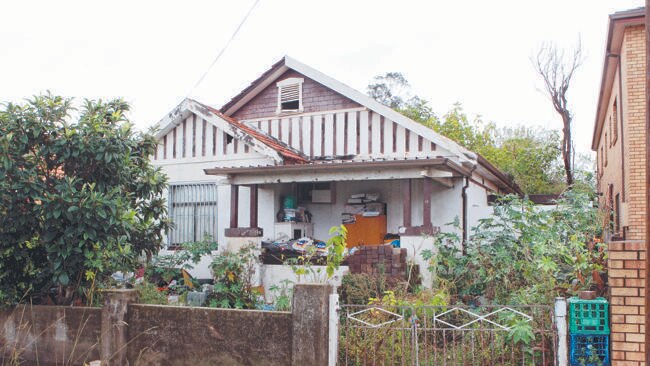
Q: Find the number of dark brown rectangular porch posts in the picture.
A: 4